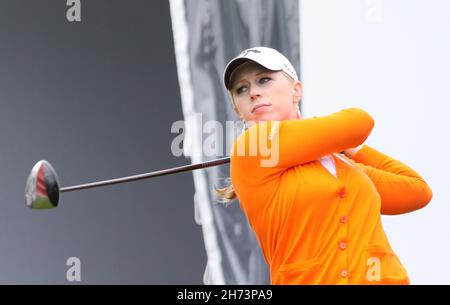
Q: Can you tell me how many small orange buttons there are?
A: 4